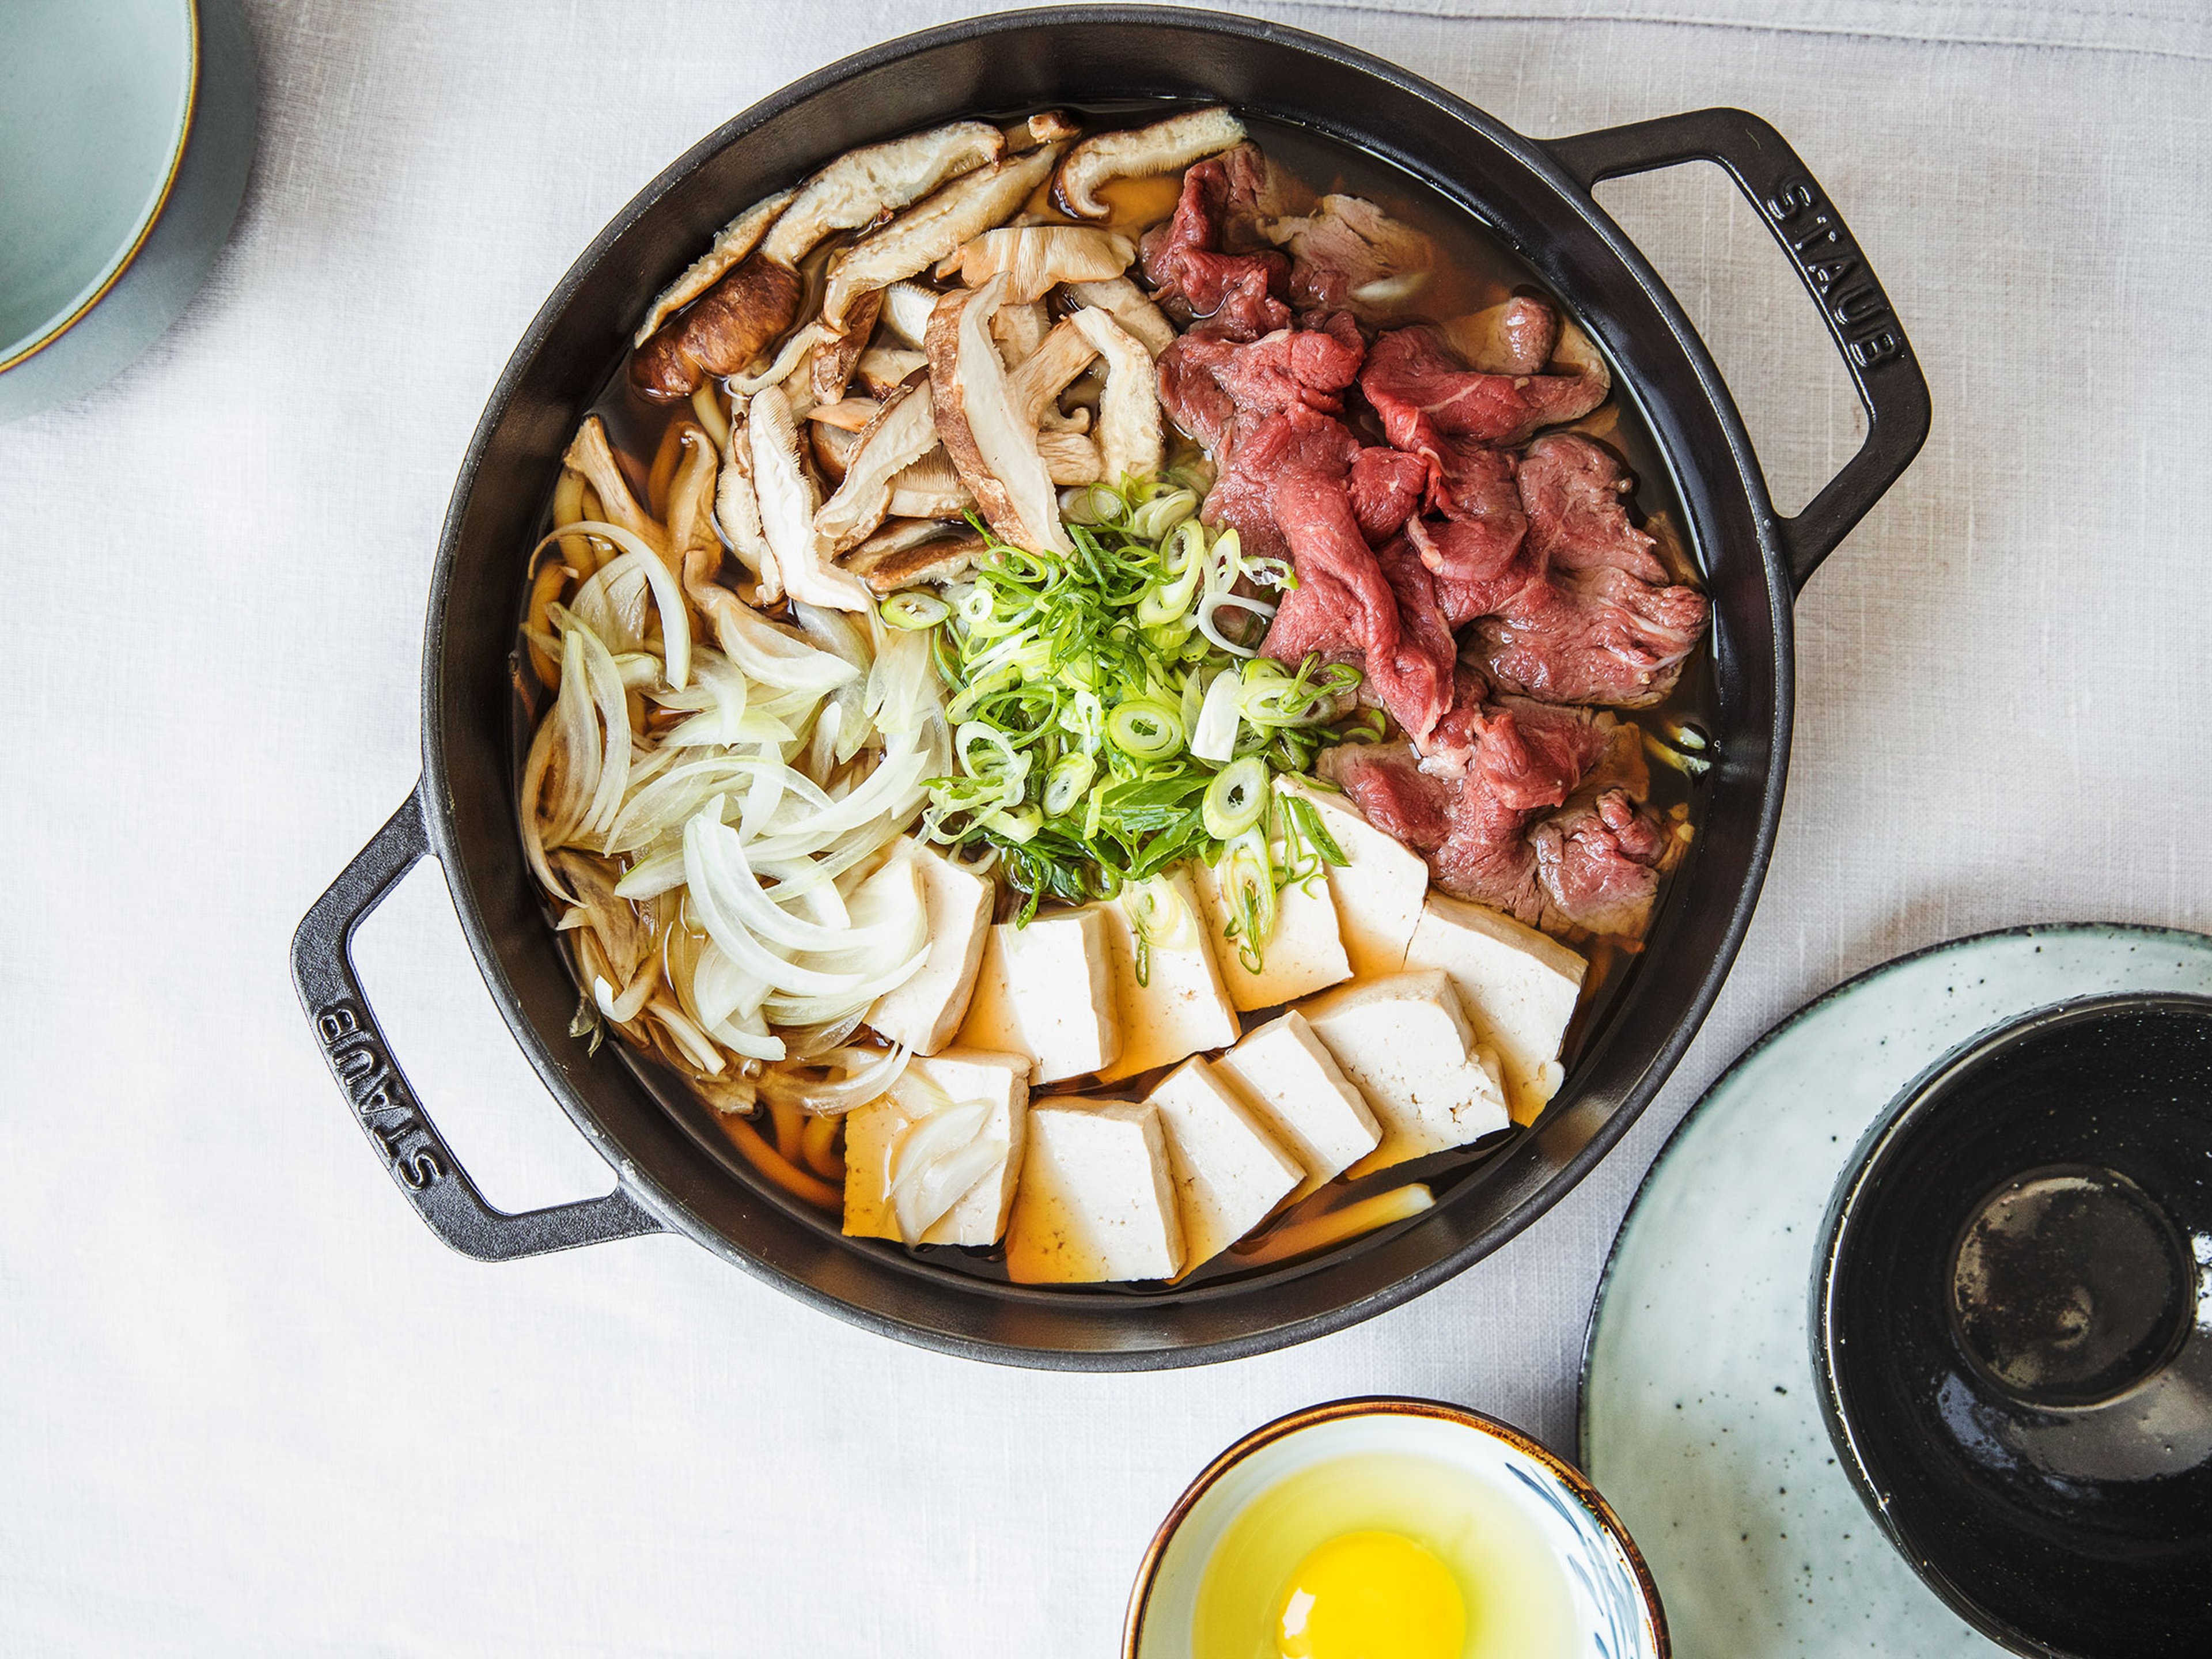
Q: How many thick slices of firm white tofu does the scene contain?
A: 11